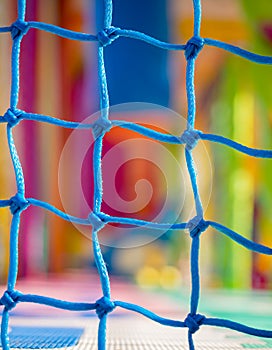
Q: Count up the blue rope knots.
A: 12